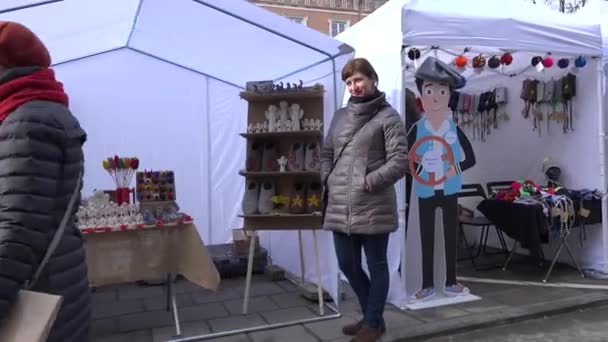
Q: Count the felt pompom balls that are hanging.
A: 9